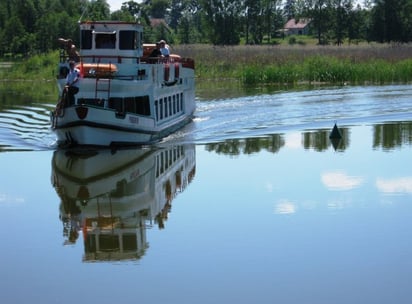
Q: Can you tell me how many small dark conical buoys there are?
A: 1